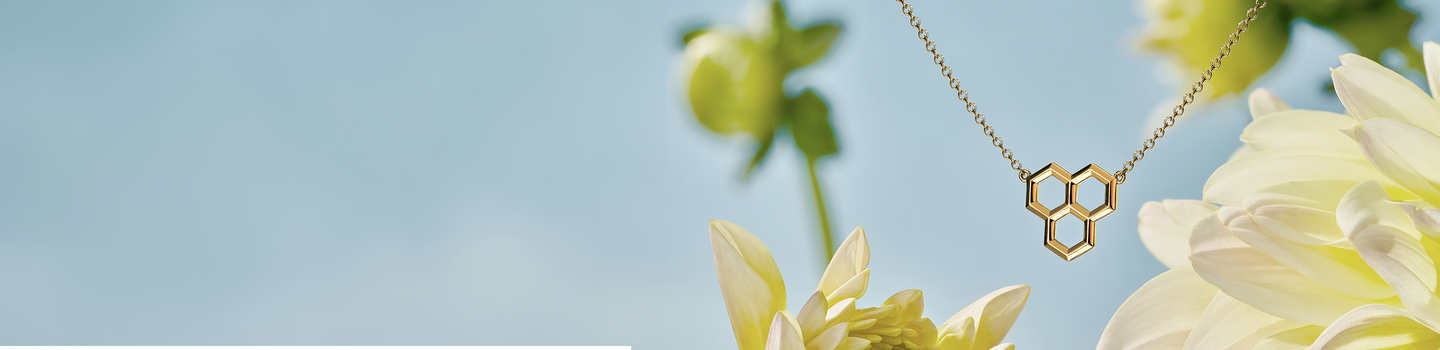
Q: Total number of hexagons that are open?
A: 3